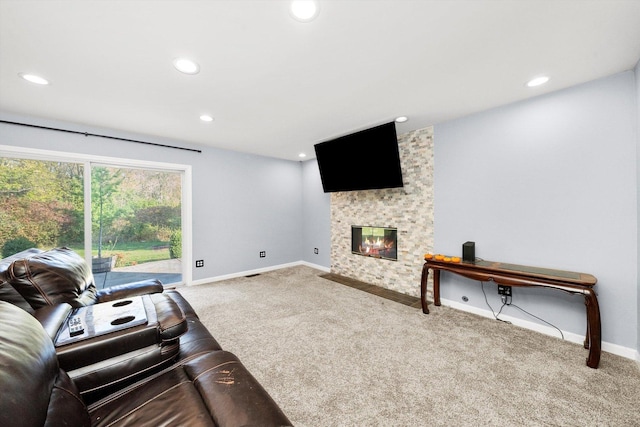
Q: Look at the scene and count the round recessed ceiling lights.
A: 7